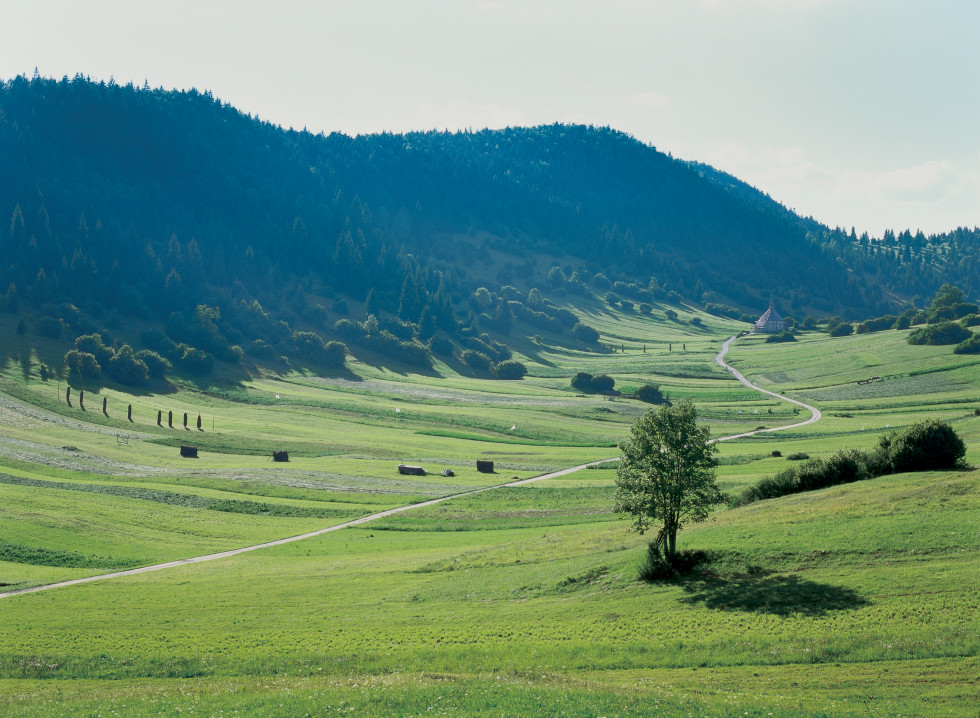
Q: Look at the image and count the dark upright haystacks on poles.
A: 8